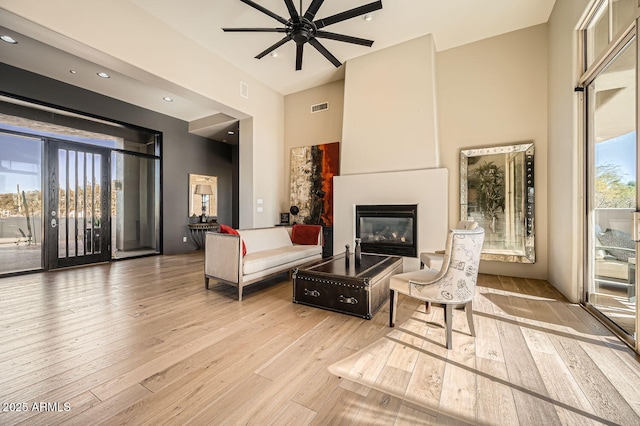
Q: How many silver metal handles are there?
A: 2